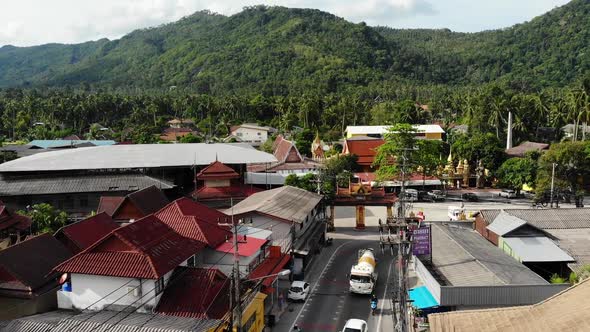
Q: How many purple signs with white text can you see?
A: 1